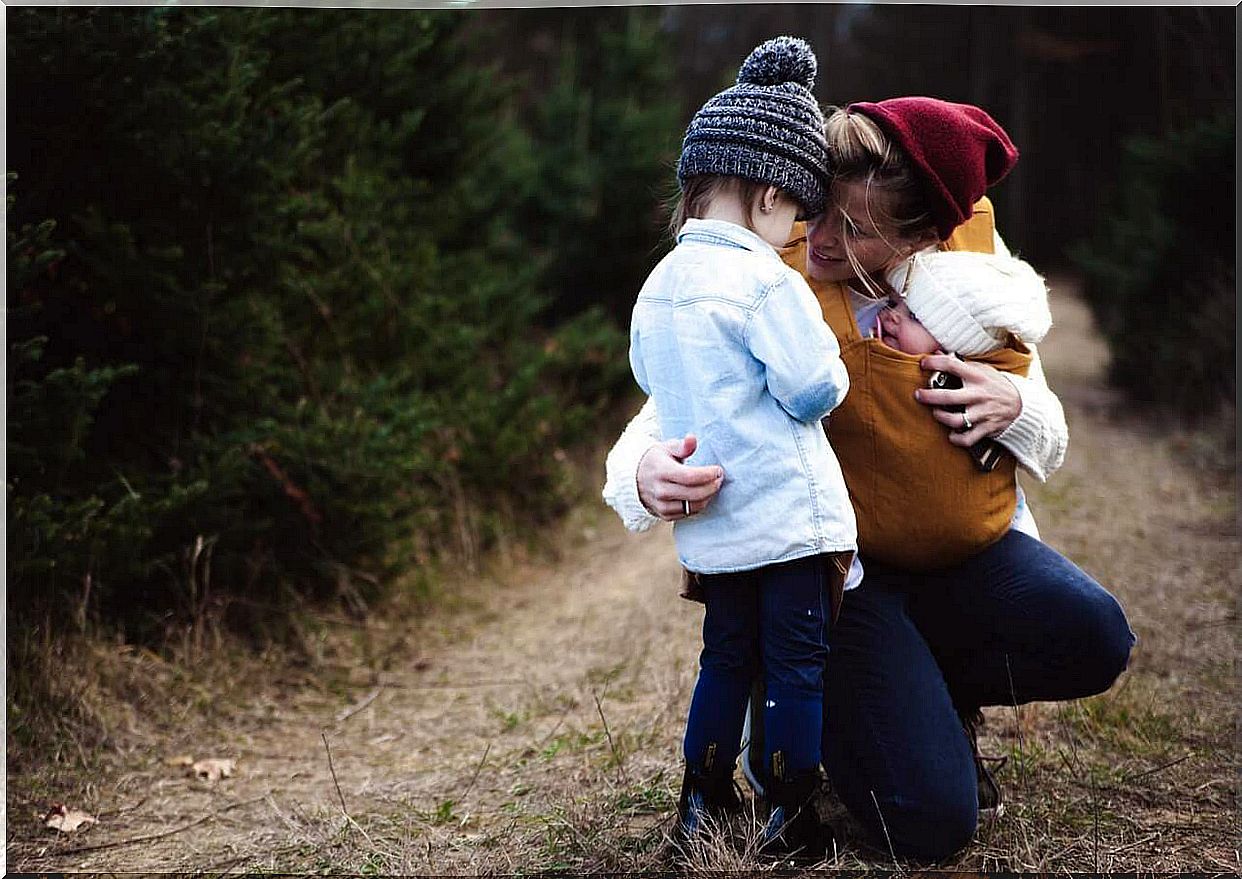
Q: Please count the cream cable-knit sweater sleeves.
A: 2